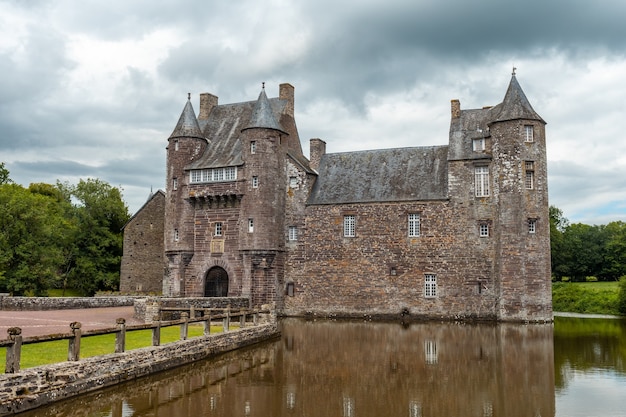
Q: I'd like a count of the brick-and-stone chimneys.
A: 4